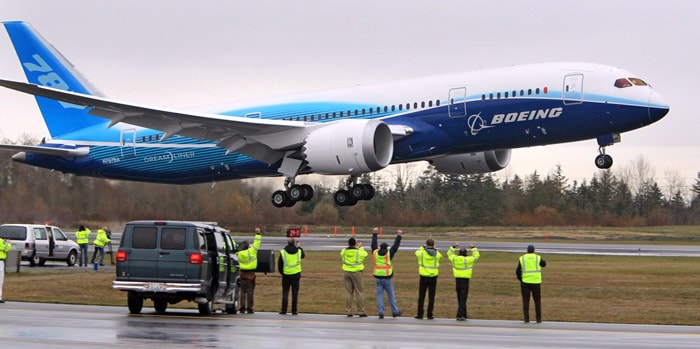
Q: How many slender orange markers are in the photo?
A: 5